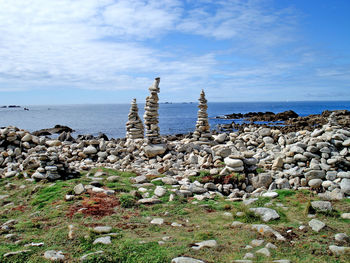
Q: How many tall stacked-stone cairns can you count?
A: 3